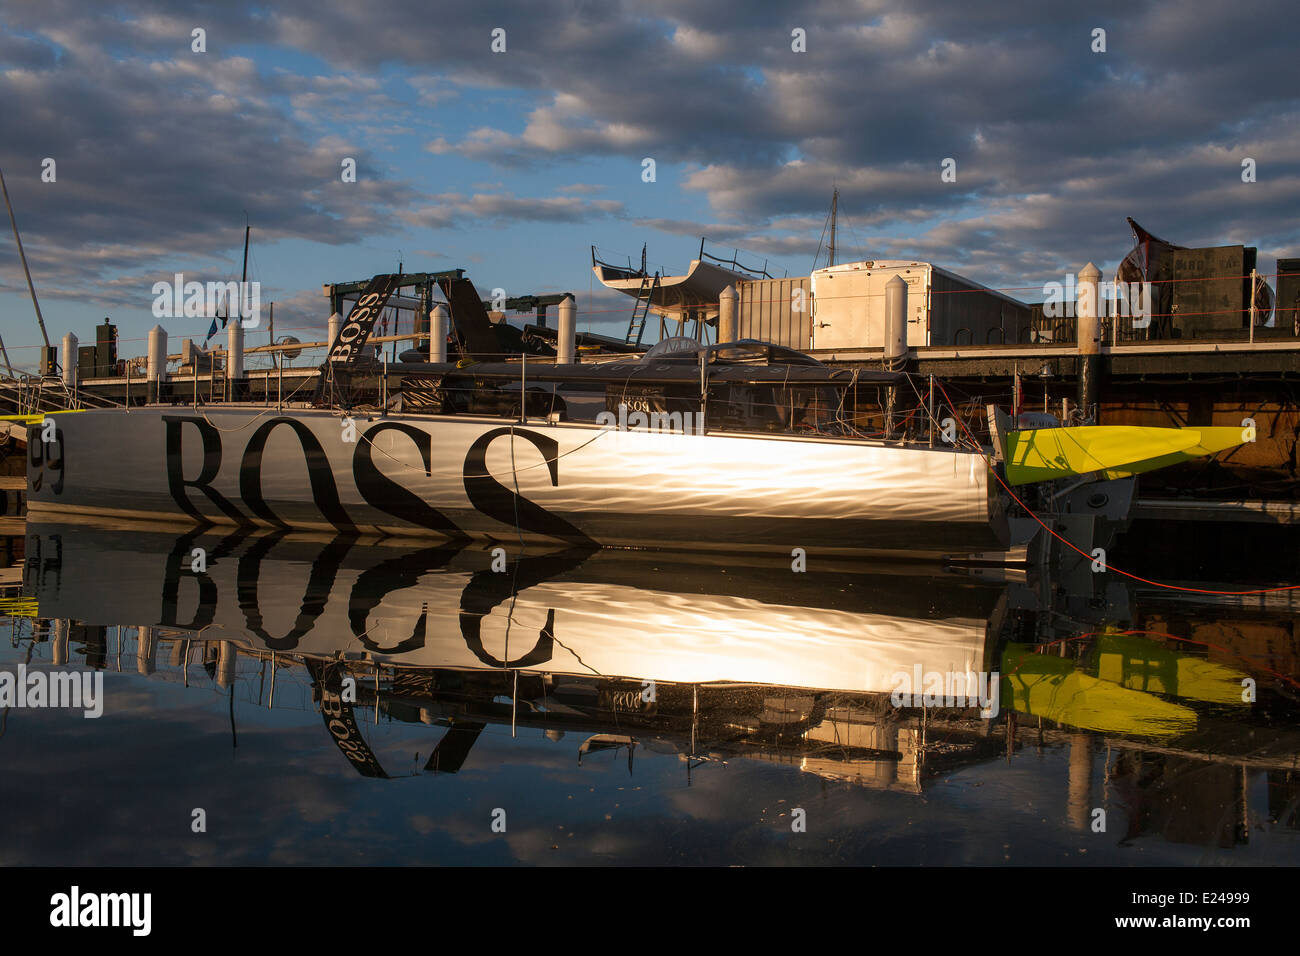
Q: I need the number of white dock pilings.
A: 9